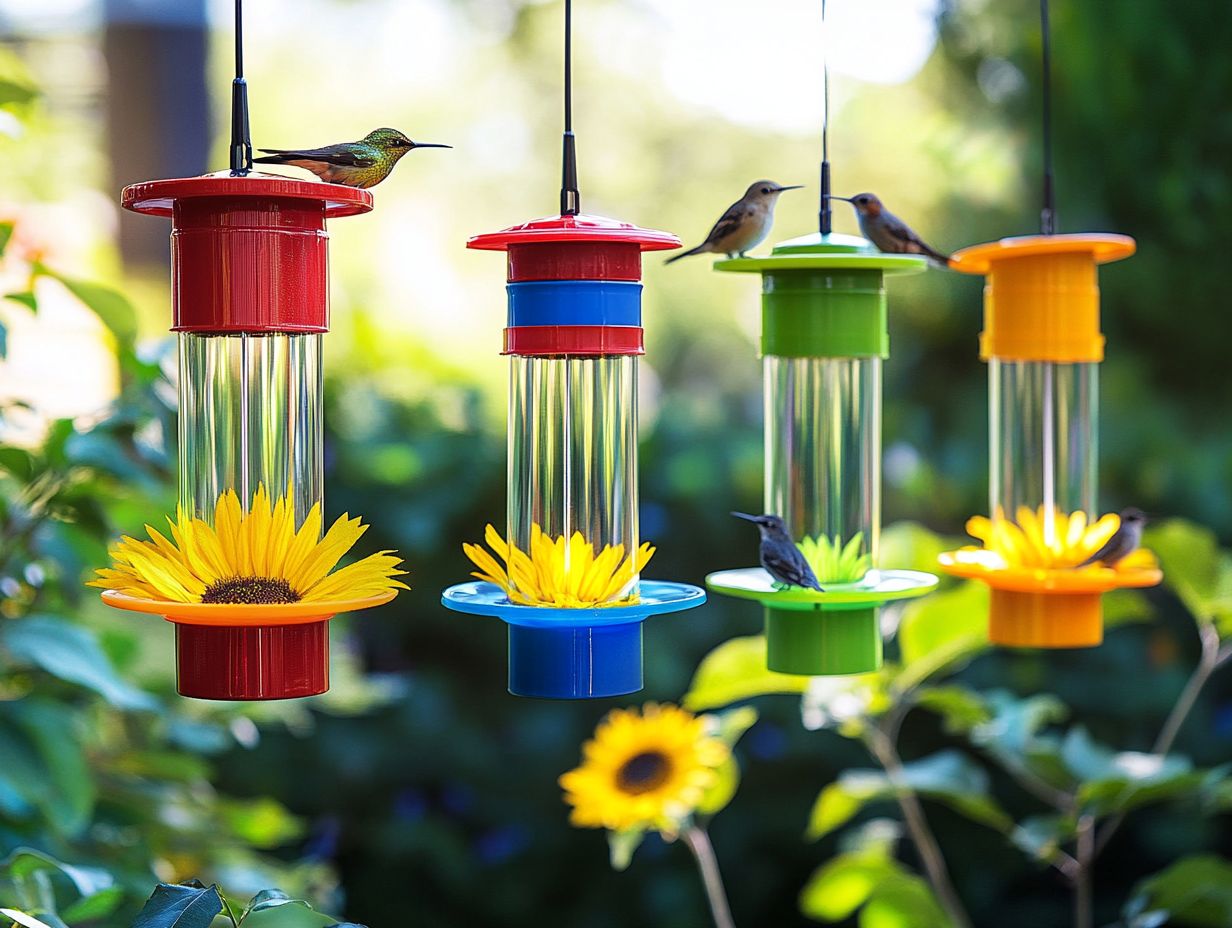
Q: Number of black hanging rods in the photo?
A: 4